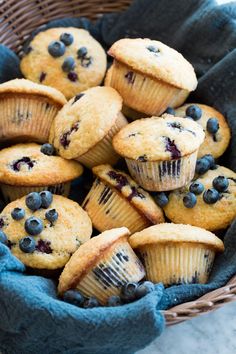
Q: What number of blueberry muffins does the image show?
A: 12